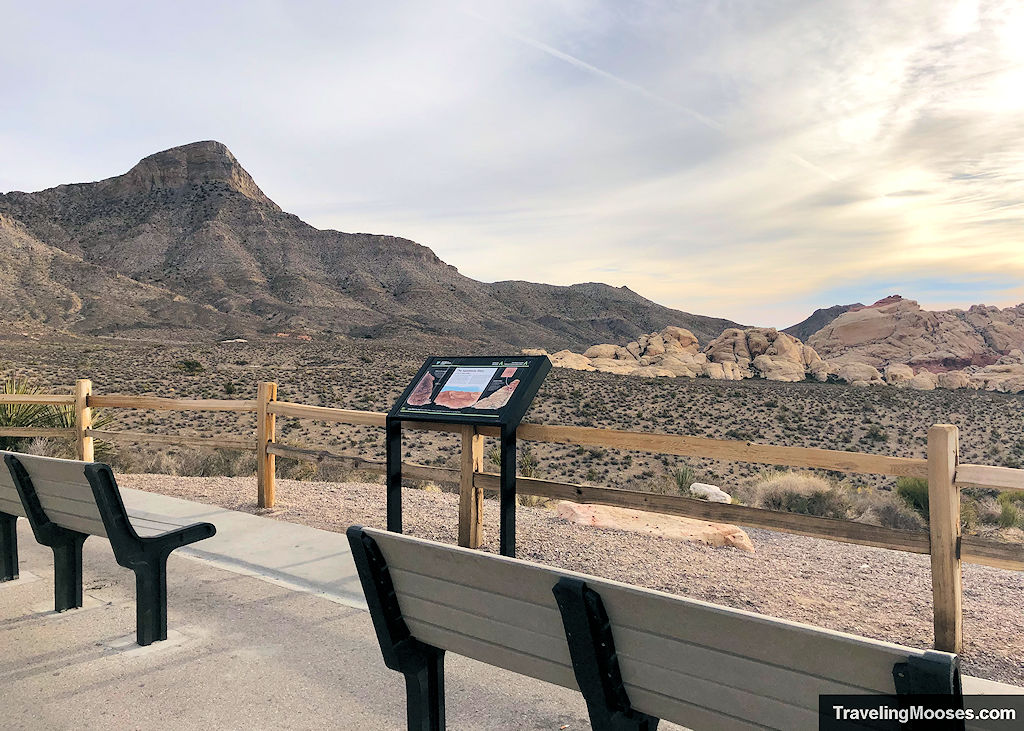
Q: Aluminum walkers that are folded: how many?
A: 0